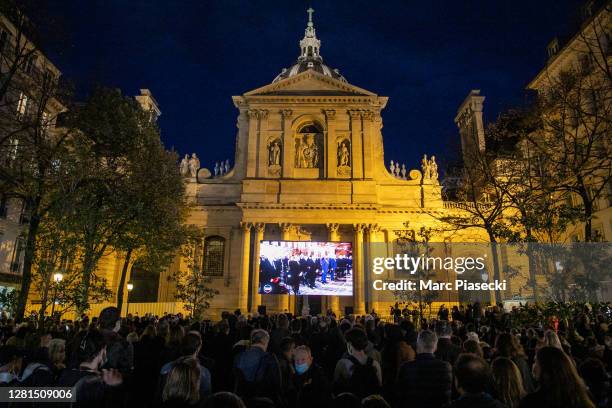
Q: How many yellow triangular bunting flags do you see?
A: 0